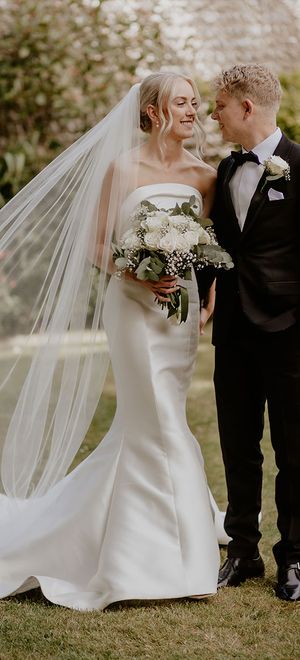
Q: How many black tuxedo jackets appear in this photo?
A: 1